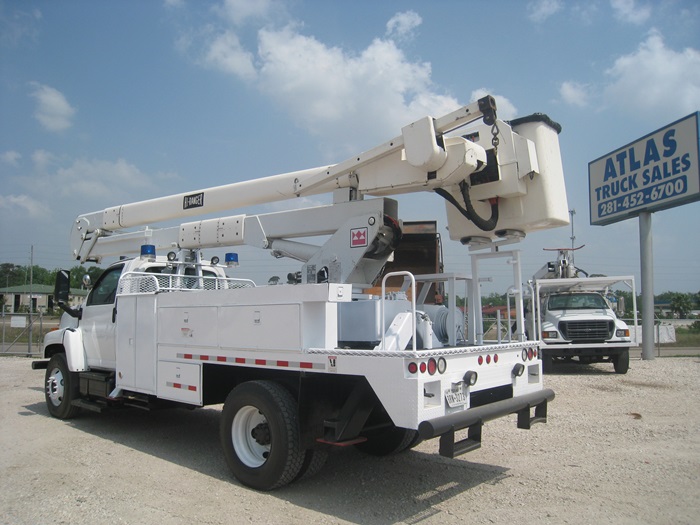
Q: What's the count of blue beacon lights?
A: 2